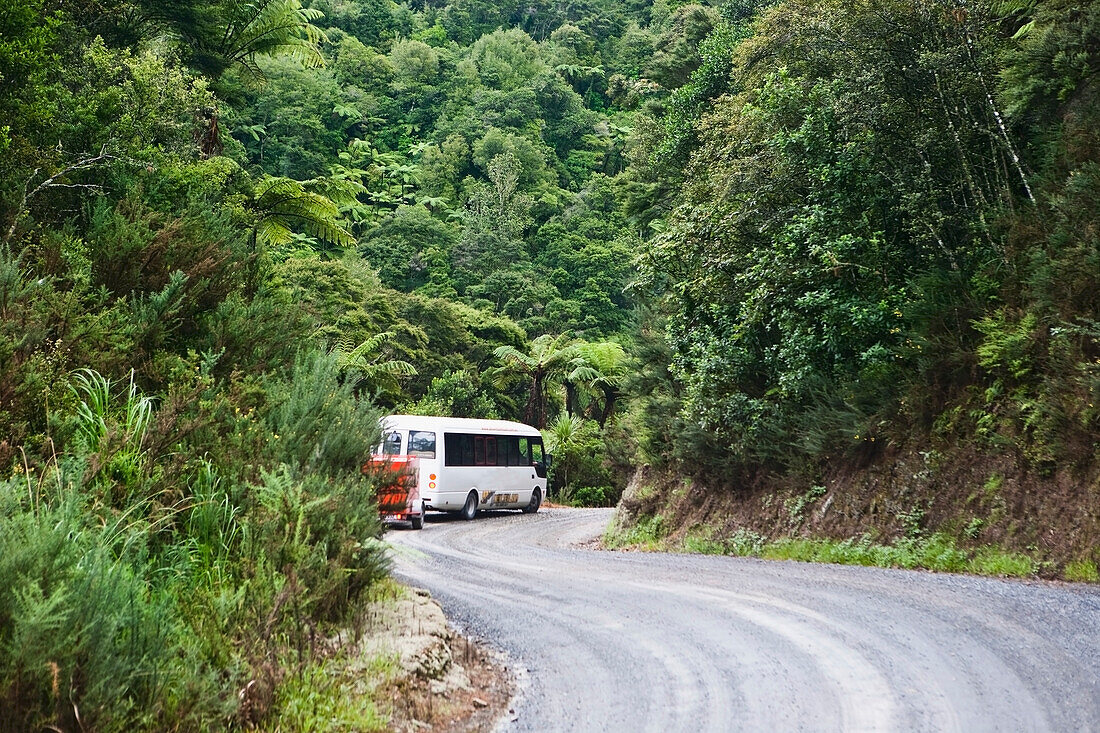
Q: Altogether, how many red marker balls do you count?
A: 0